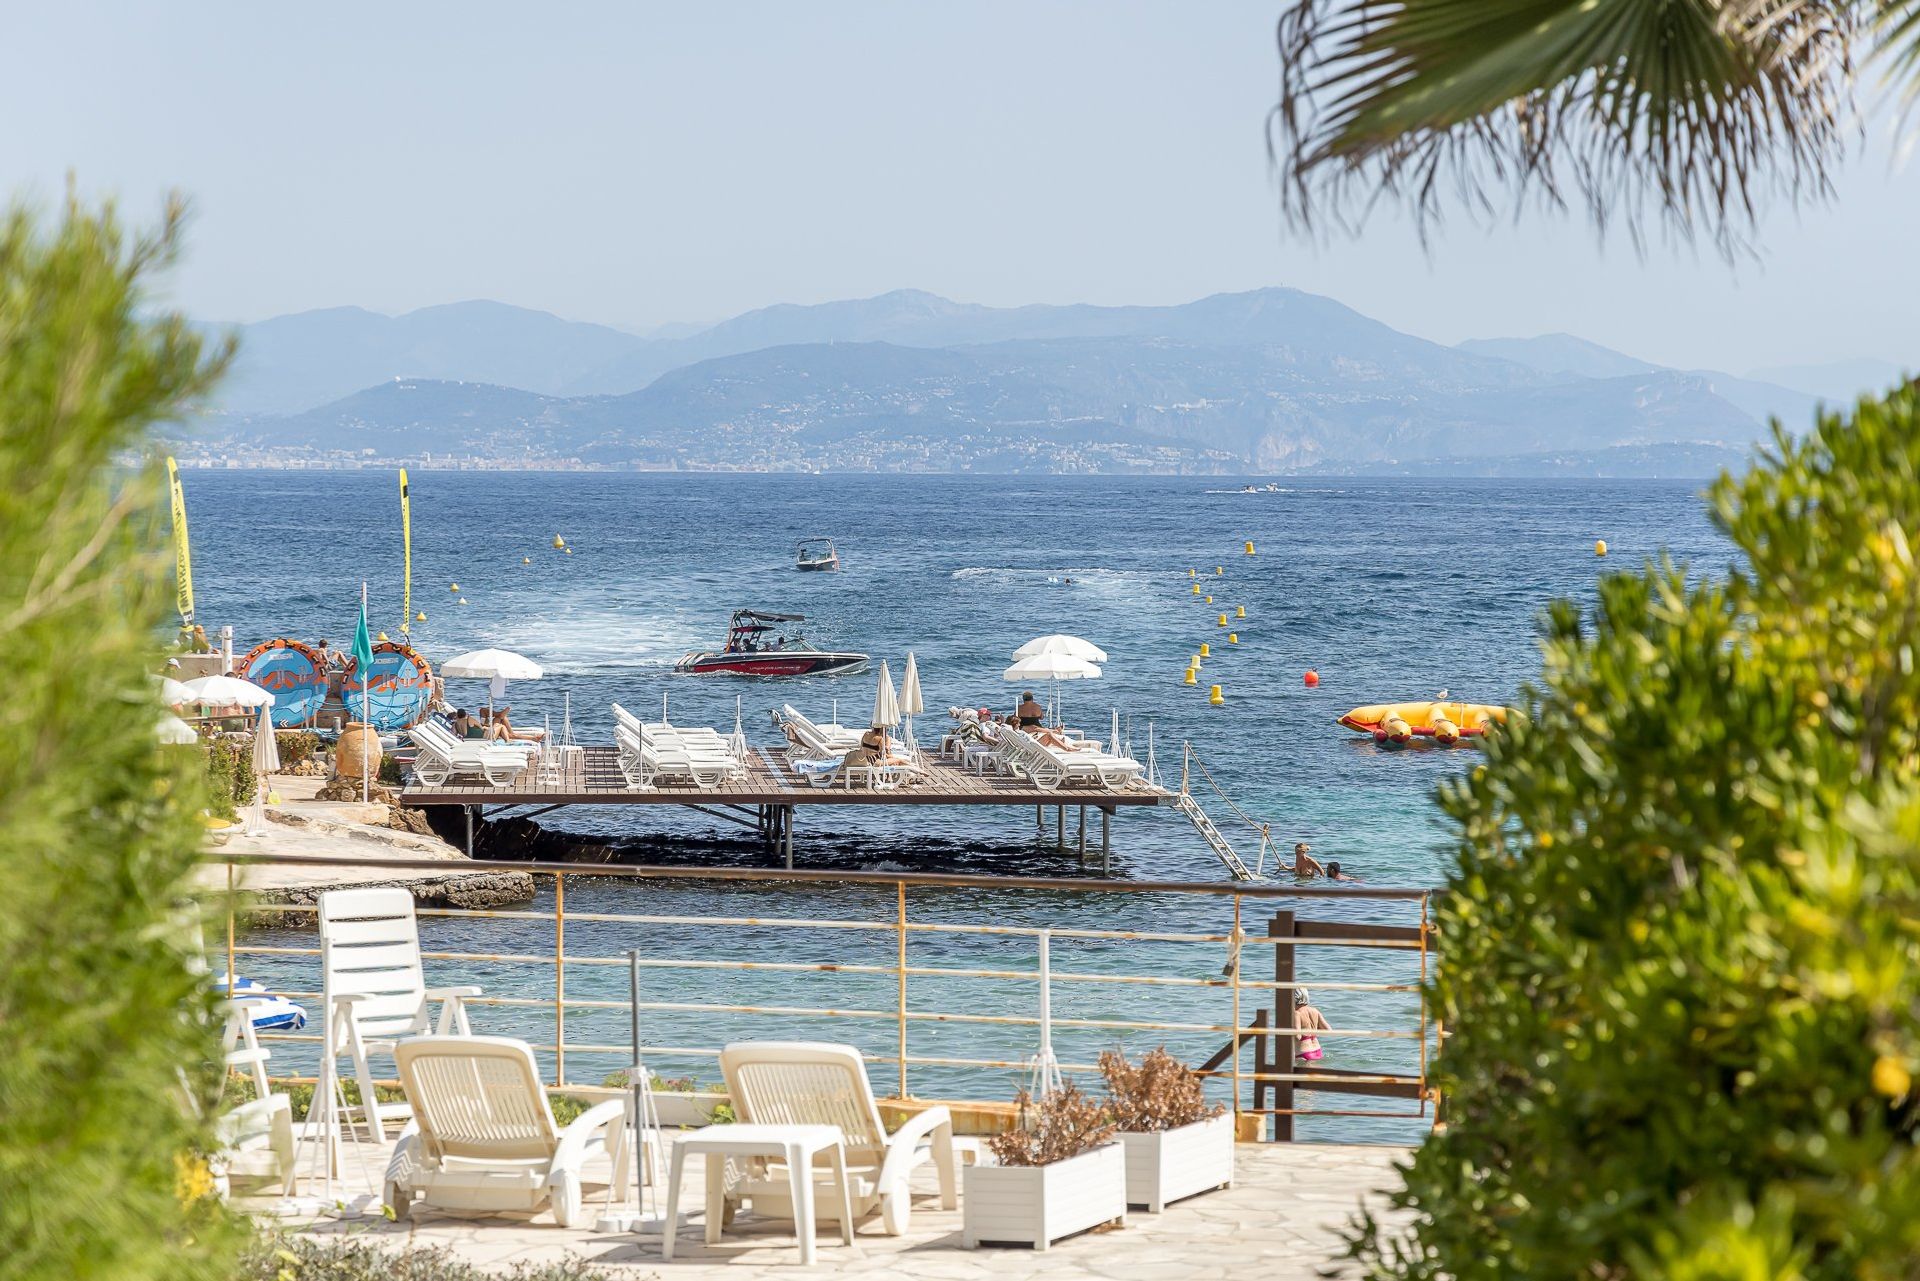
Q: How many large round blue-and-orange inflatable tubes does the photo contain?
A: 2